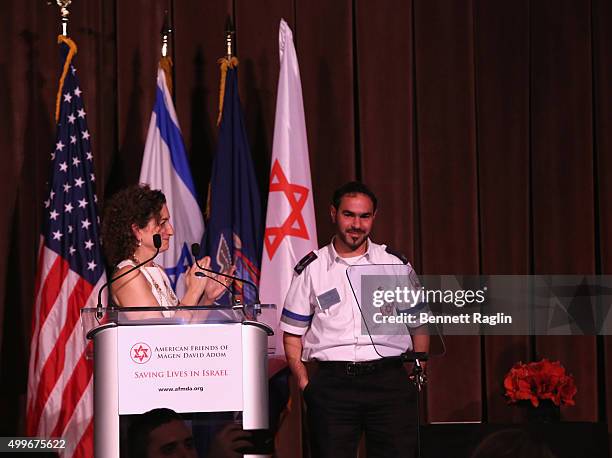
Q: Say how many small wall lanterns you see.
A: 0